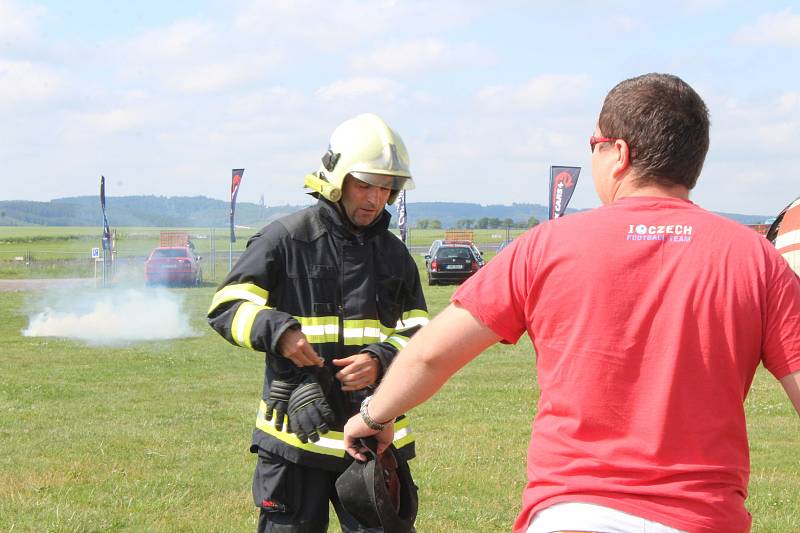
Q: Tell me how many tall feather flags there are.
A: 4